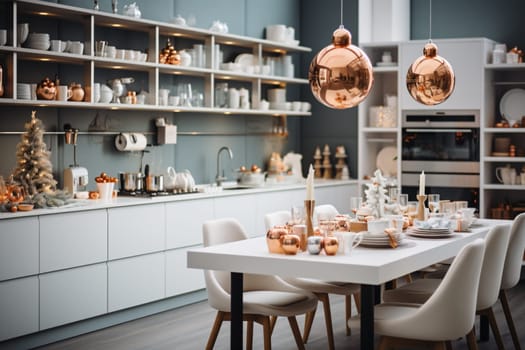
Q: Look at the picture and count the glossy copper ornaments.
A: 2